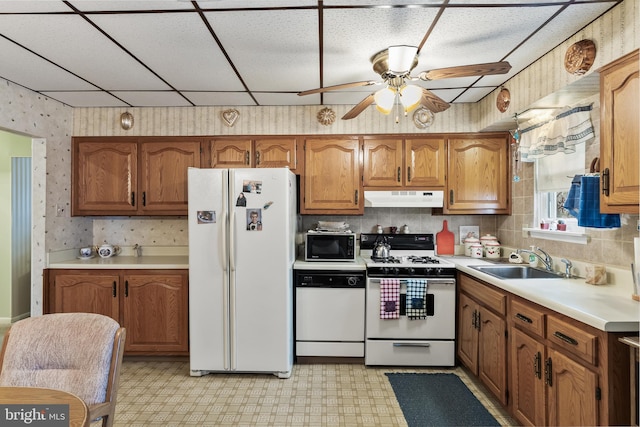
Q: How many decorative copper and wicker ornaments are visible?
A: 6